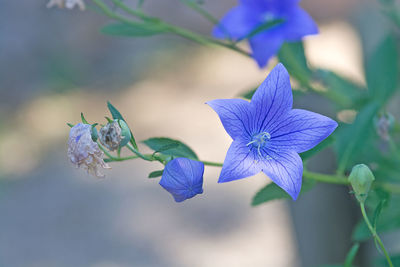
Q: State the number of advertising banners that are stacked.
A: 0